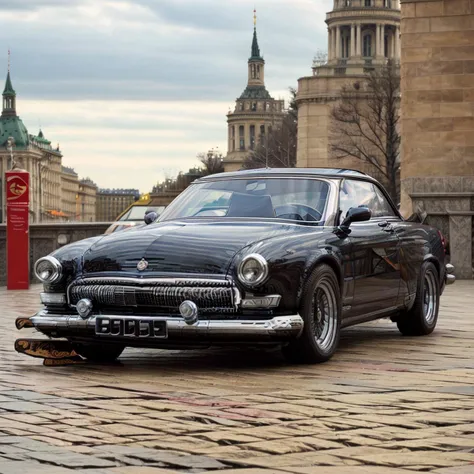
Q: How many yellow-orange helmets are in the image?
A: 0